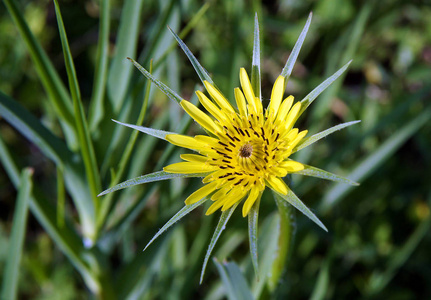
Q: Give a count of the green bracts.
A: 13